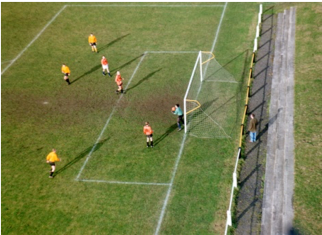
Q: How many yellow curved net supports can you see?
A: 2